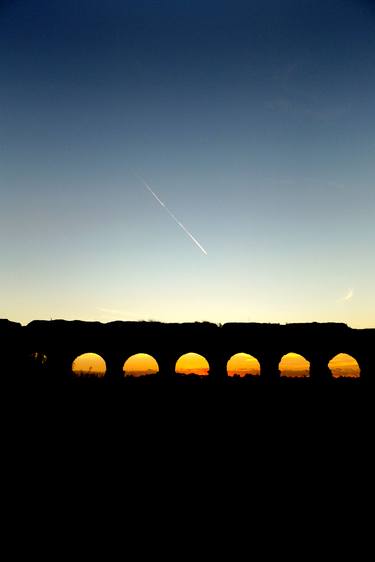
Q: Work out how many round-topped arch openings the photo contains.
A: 6